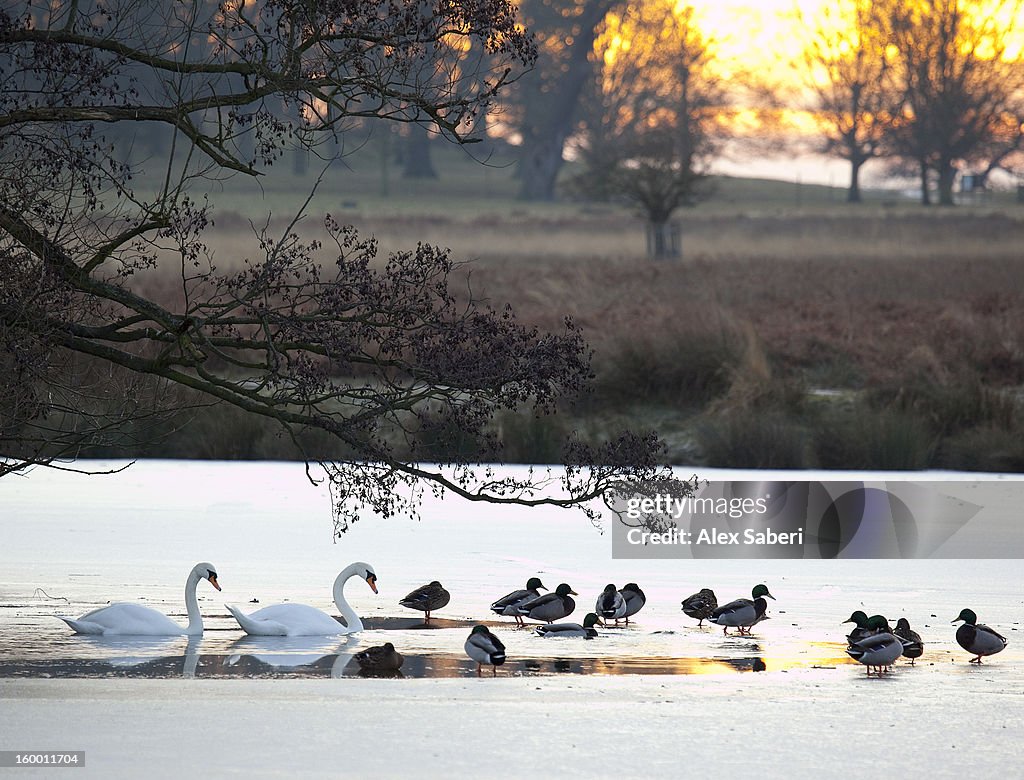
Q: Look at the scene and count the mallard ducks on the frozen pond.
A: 14